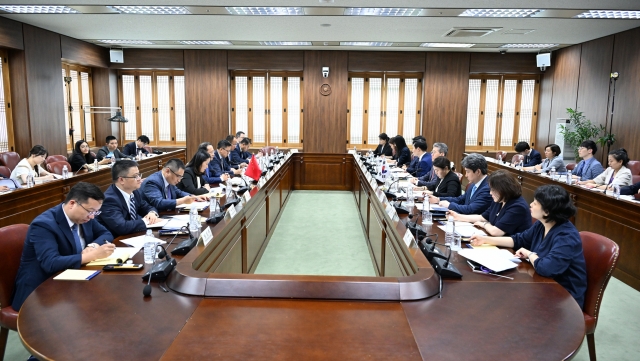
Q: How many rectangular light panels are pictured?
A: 12